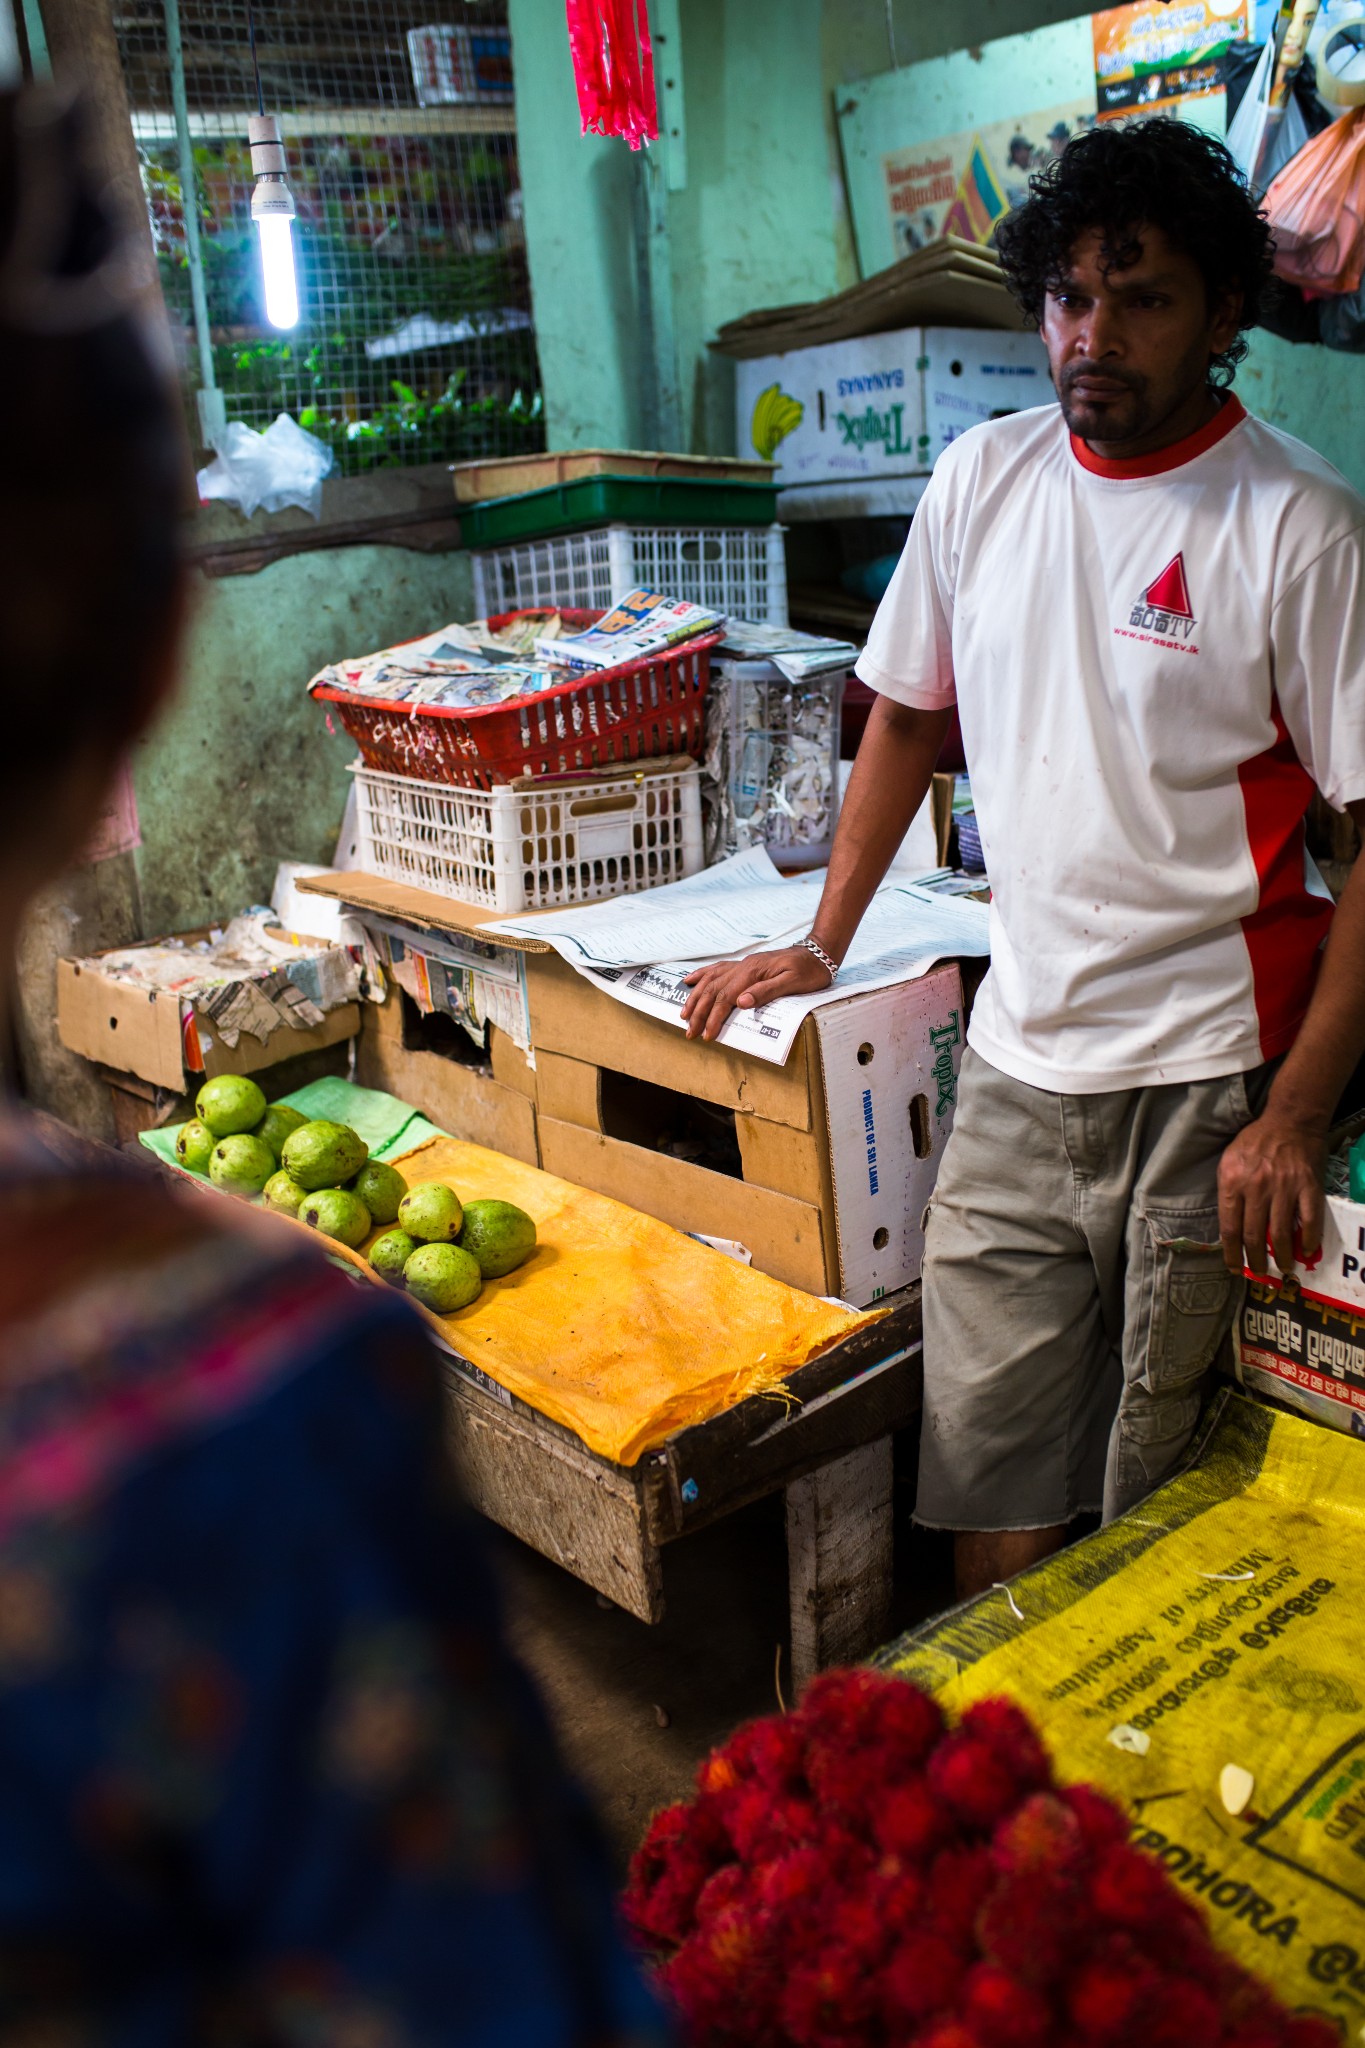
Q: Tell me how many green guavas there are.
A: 12